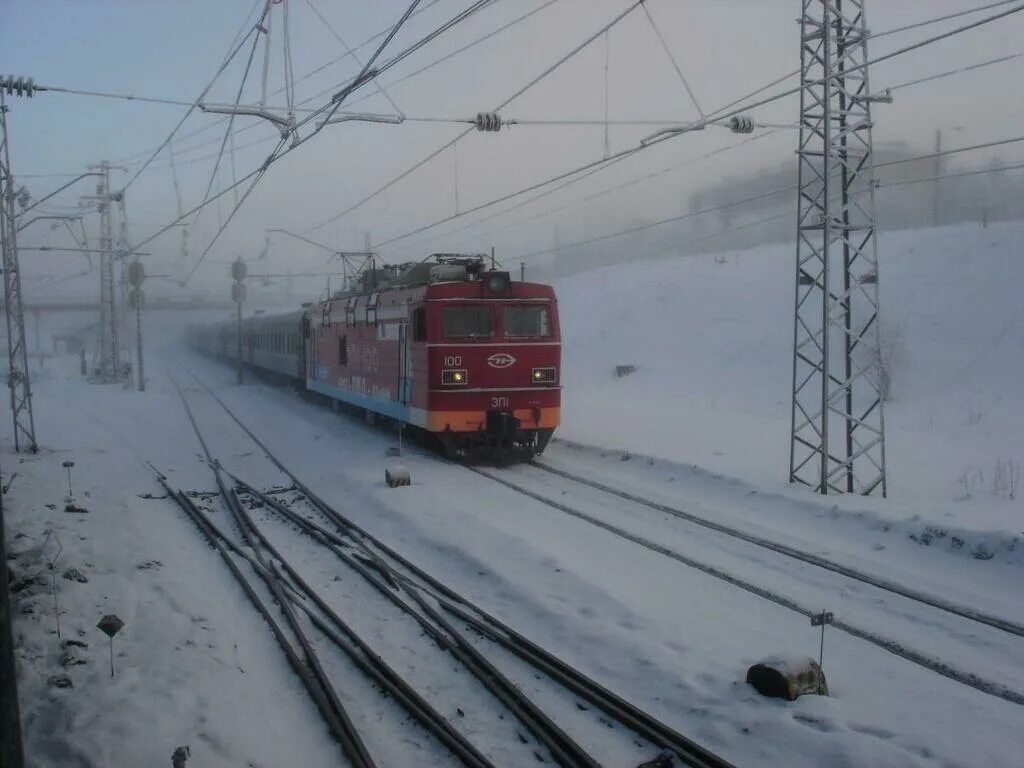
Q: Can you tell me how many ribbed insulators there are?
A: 3